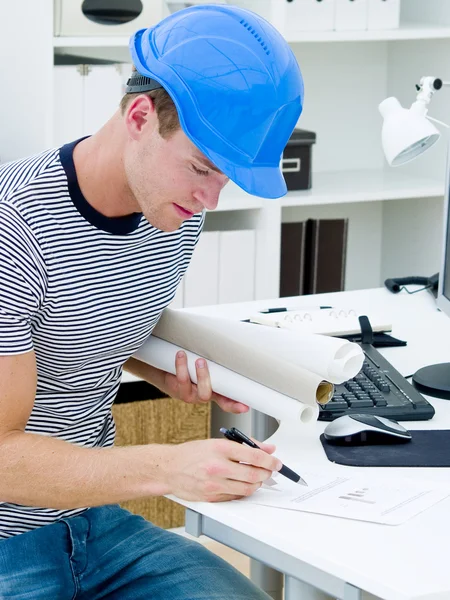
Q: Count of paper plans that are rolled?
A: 3